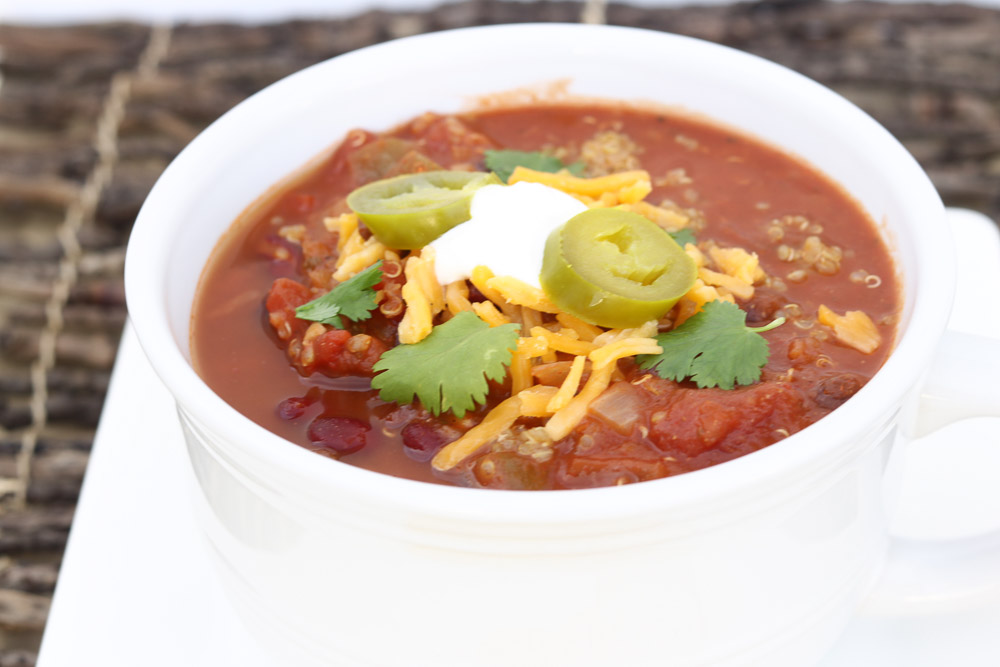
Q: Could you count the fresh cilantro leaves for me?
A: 5